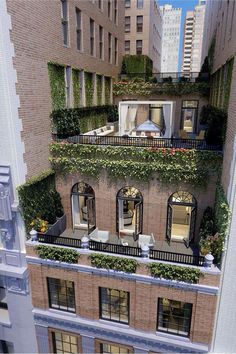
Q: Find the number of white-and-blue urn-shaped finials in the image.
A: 4